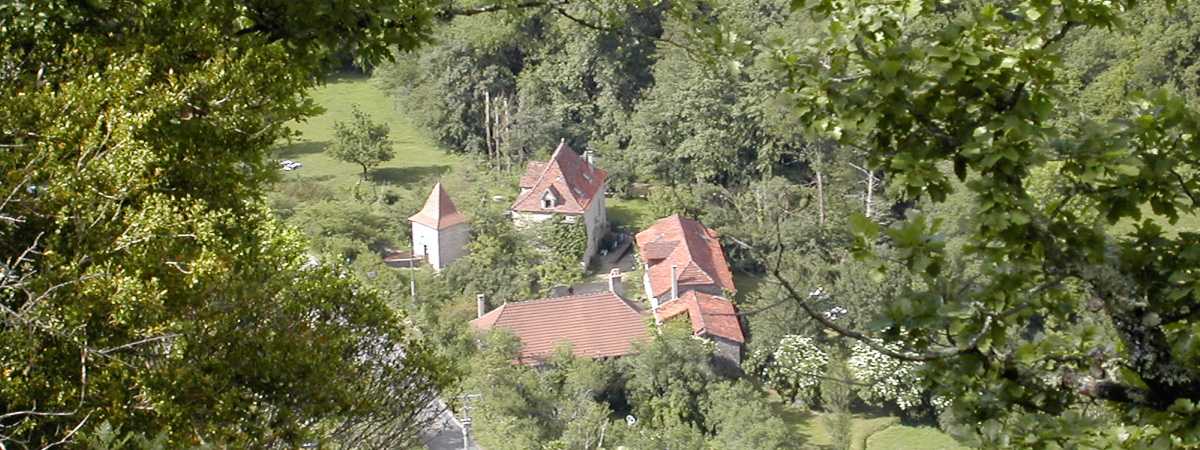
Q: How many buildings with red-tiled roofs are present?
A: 4